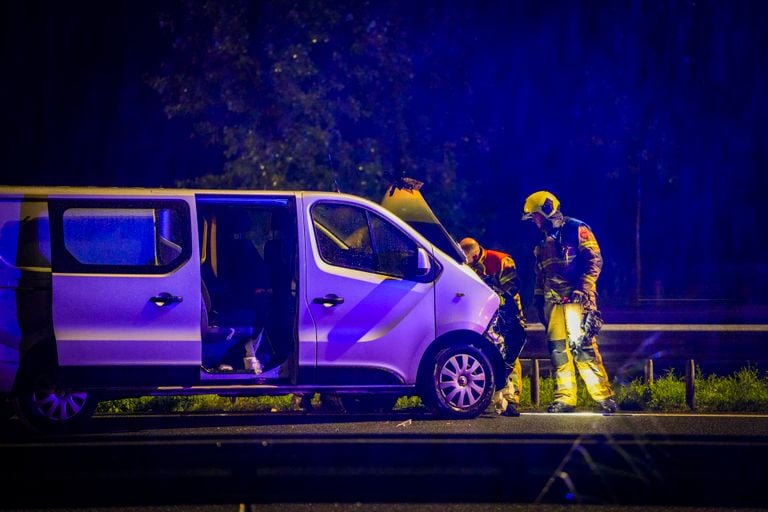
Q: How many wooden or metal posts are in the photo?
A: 3